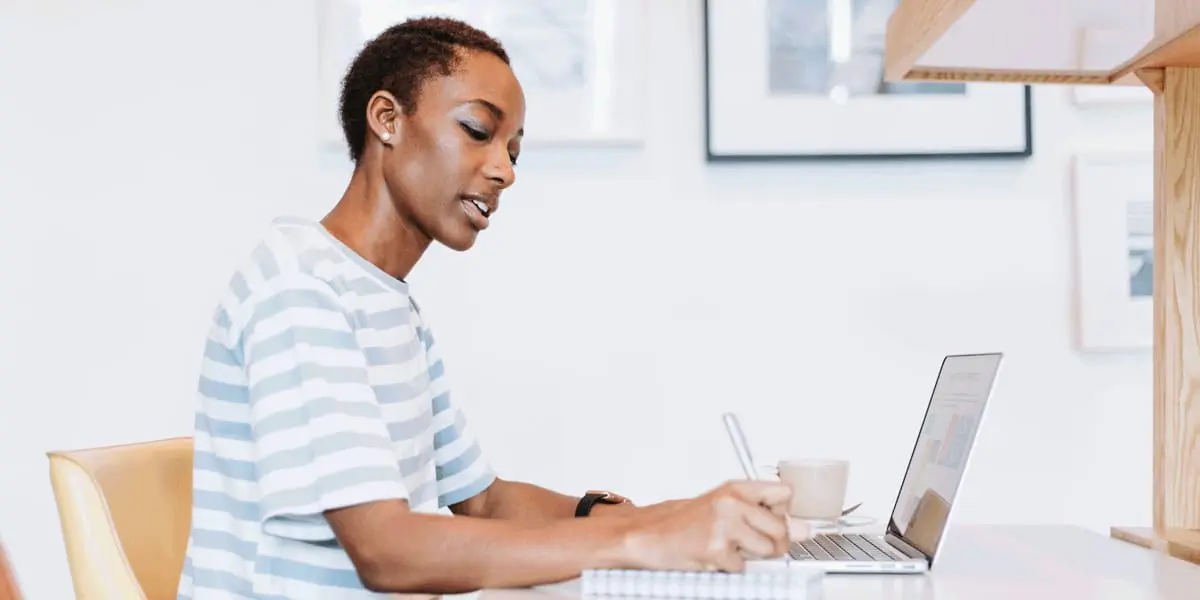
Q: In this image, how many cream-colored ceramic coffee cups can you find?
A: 1